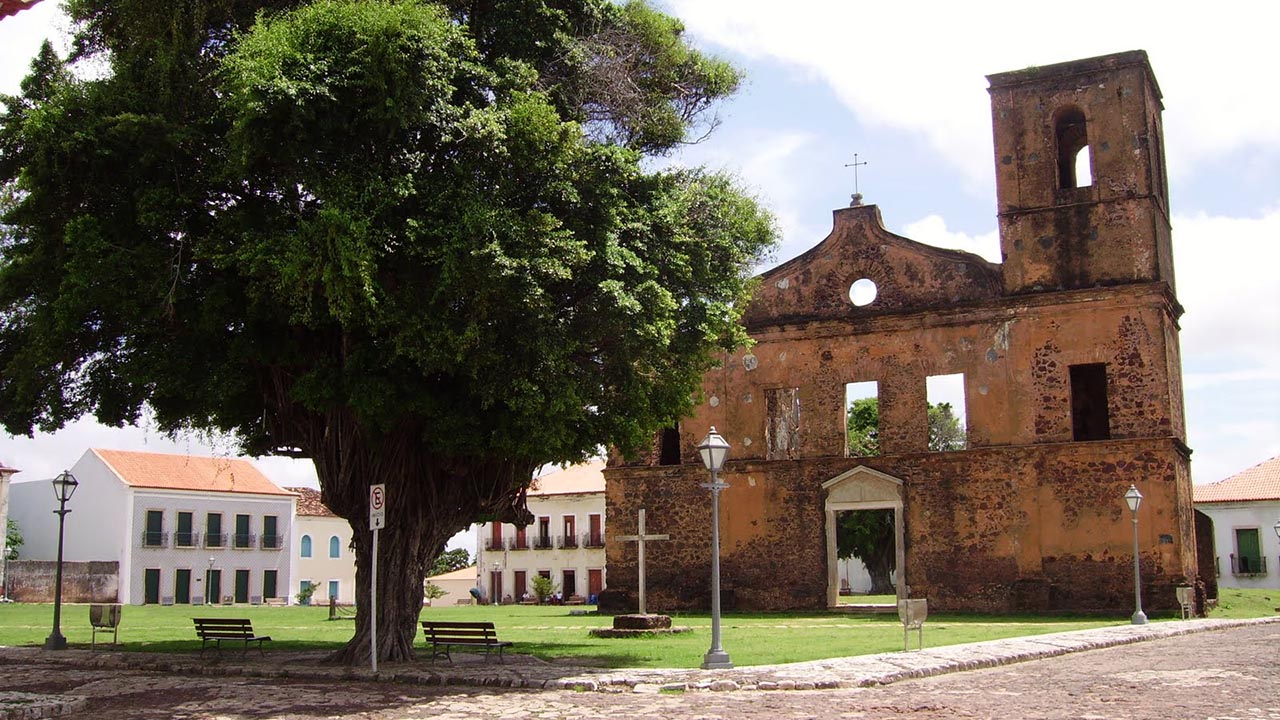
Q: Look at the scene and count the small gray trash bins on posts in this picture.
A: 3